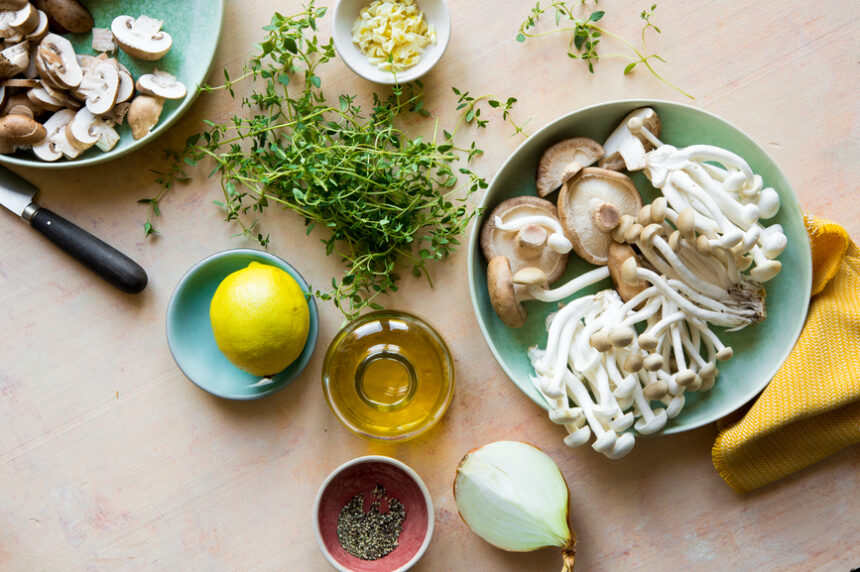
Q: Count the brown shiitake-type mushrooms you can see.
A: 6